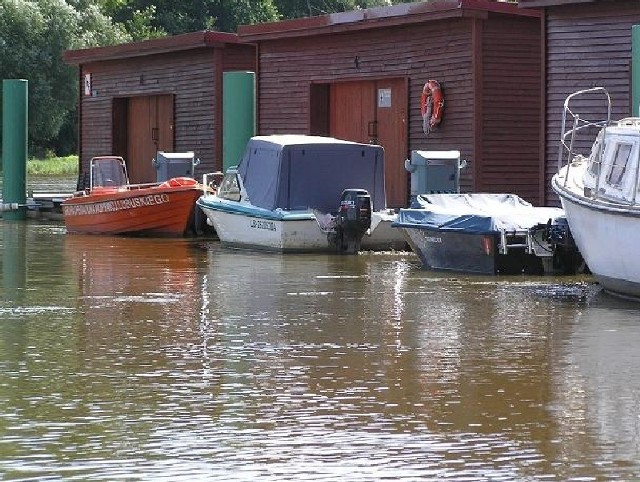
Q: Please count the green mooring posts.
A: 3